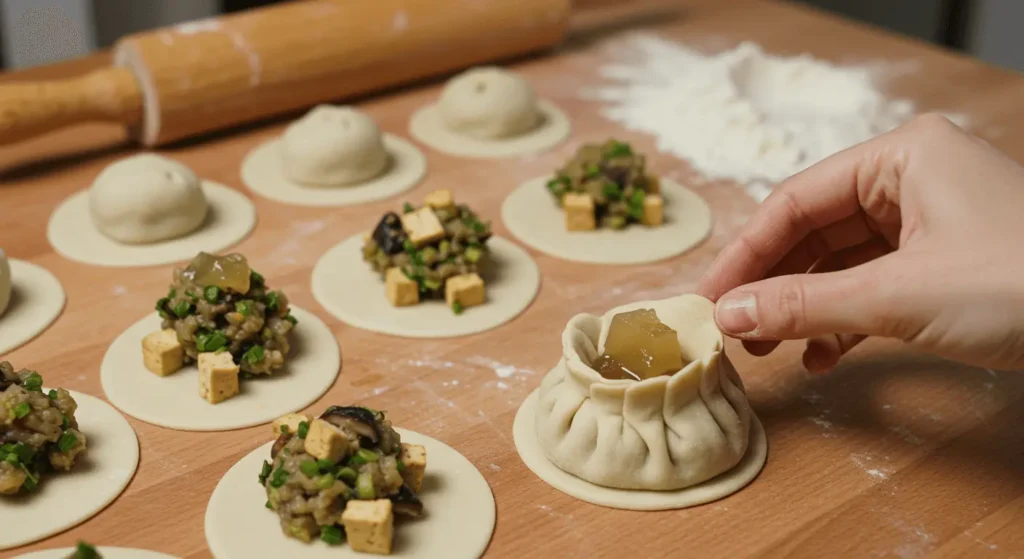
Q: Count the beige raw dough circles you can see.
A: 11